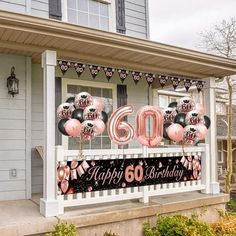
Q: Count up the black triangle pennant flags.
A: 11